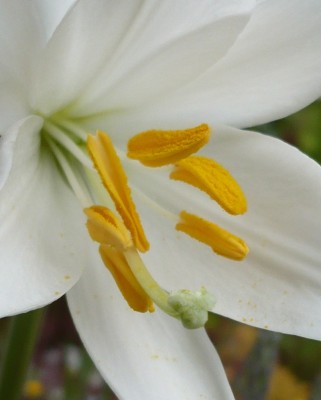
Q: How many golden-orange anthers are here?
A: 6